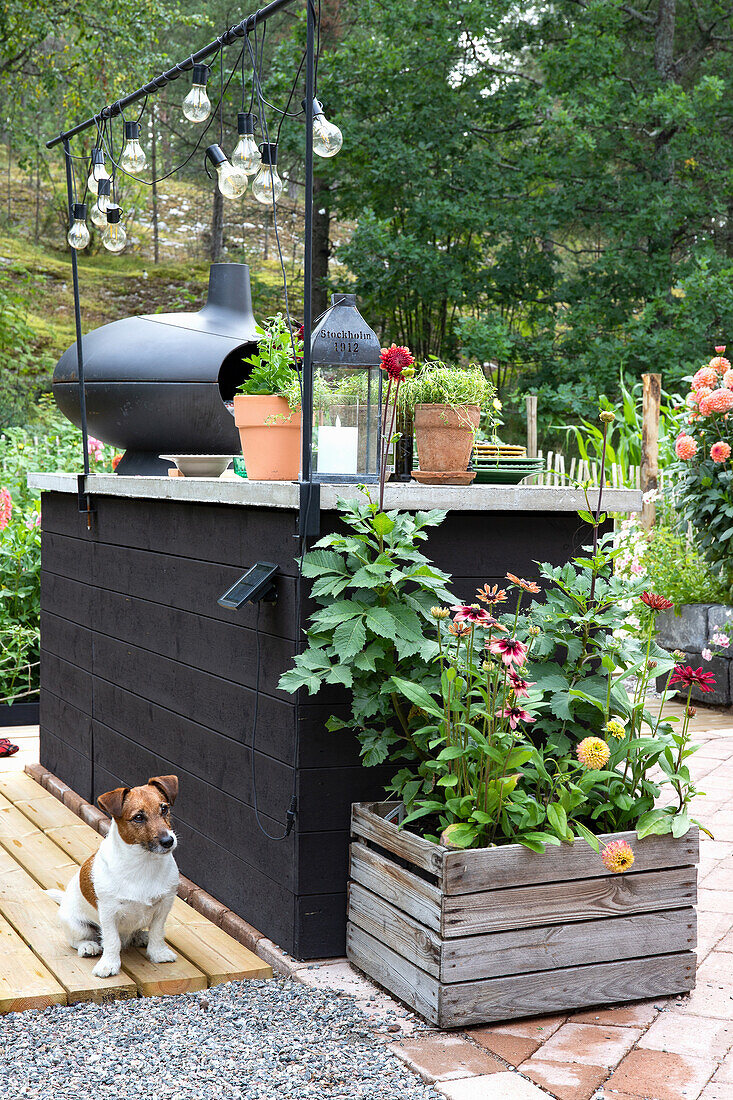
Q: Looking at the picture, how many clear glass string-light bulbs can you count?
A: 10